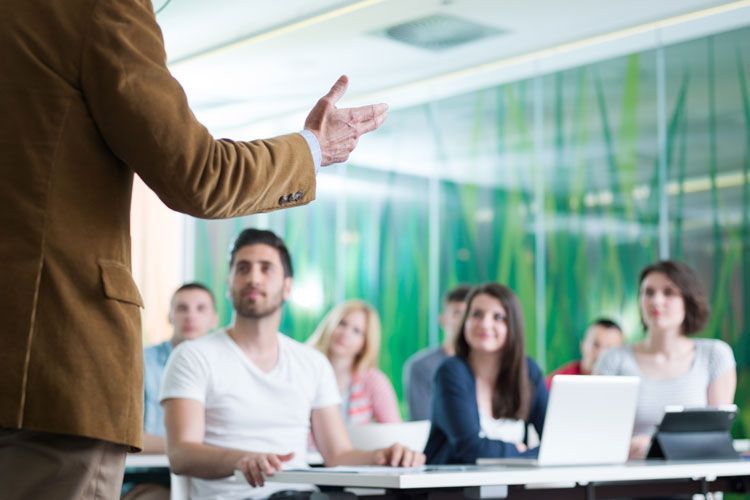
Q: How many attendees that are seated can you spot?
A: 7